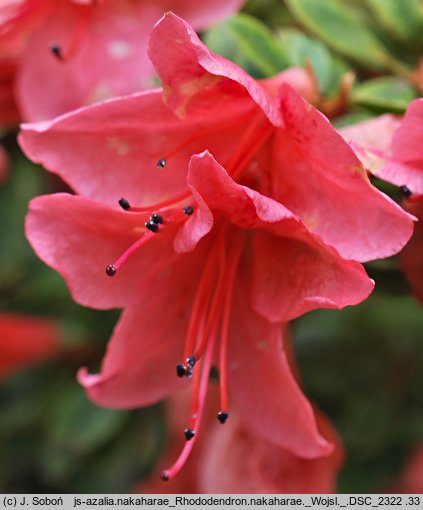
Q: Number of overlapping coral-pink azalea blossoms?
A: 2